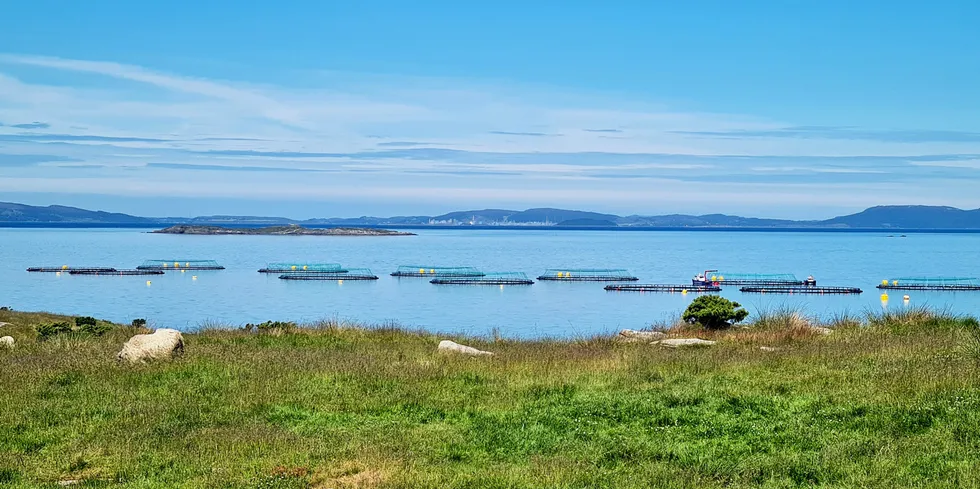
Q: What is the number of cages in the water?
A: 12